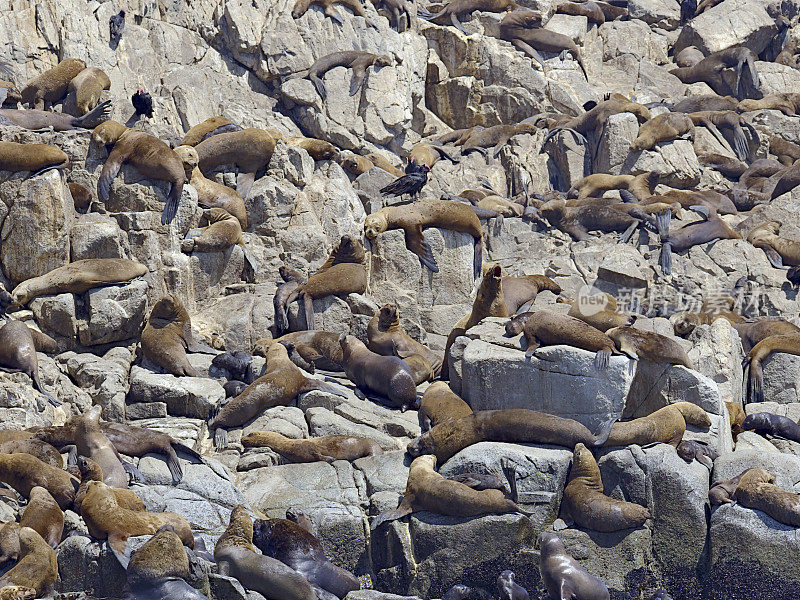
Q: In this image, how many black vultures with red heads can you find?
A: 4